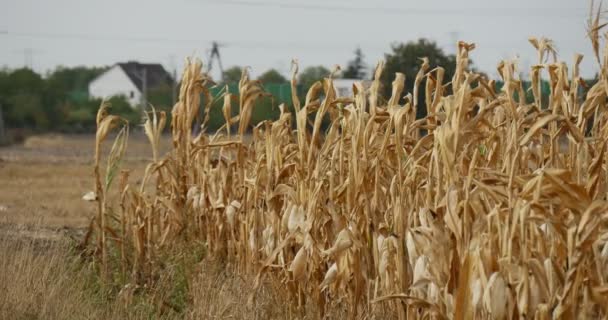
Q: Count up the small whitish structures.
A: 2